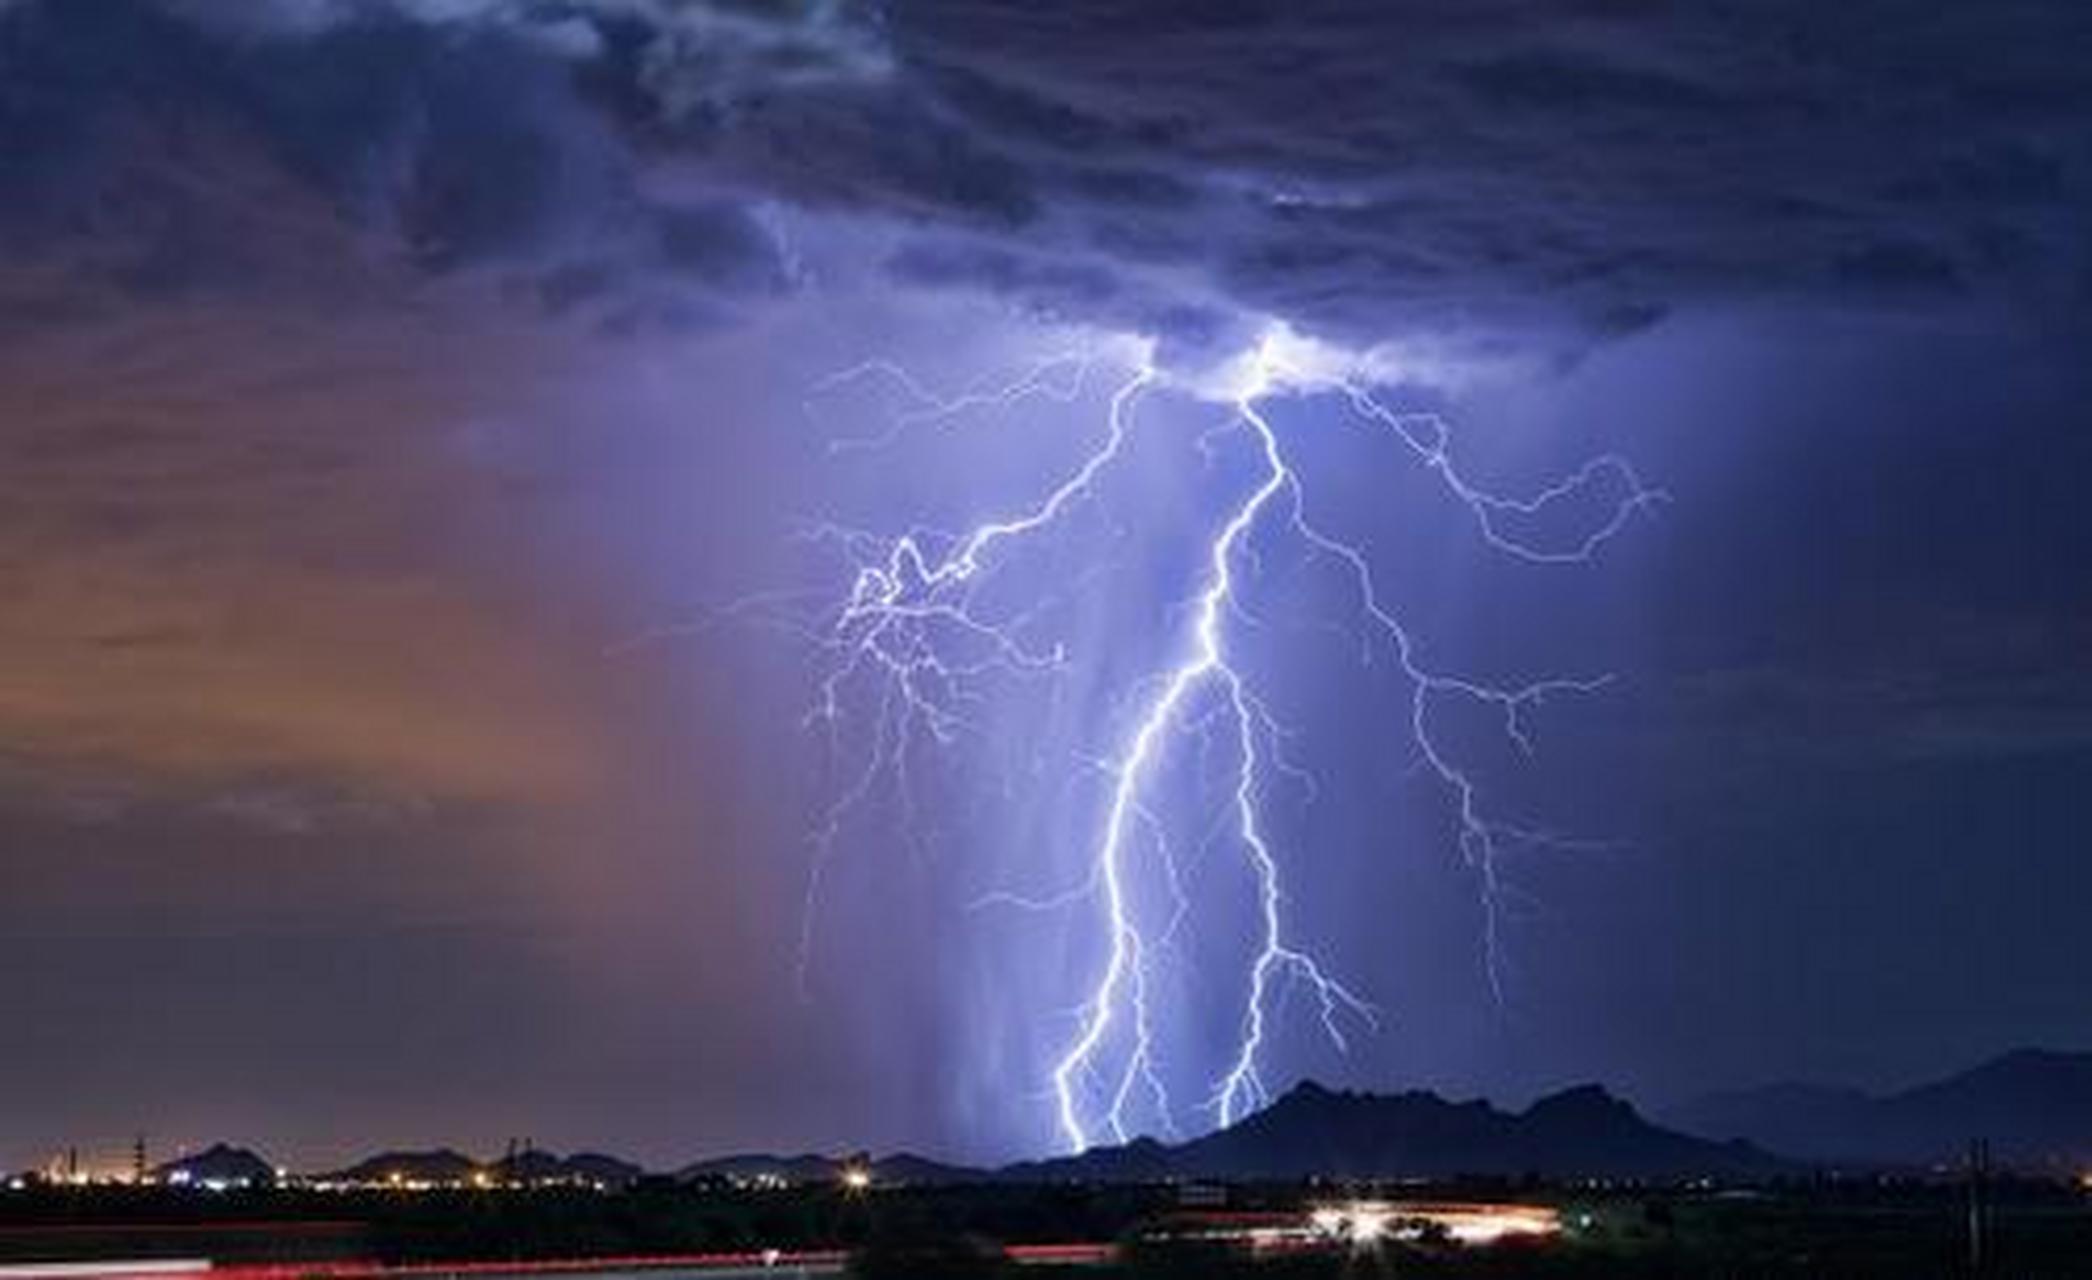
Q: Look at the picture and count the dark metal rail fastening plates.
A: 0